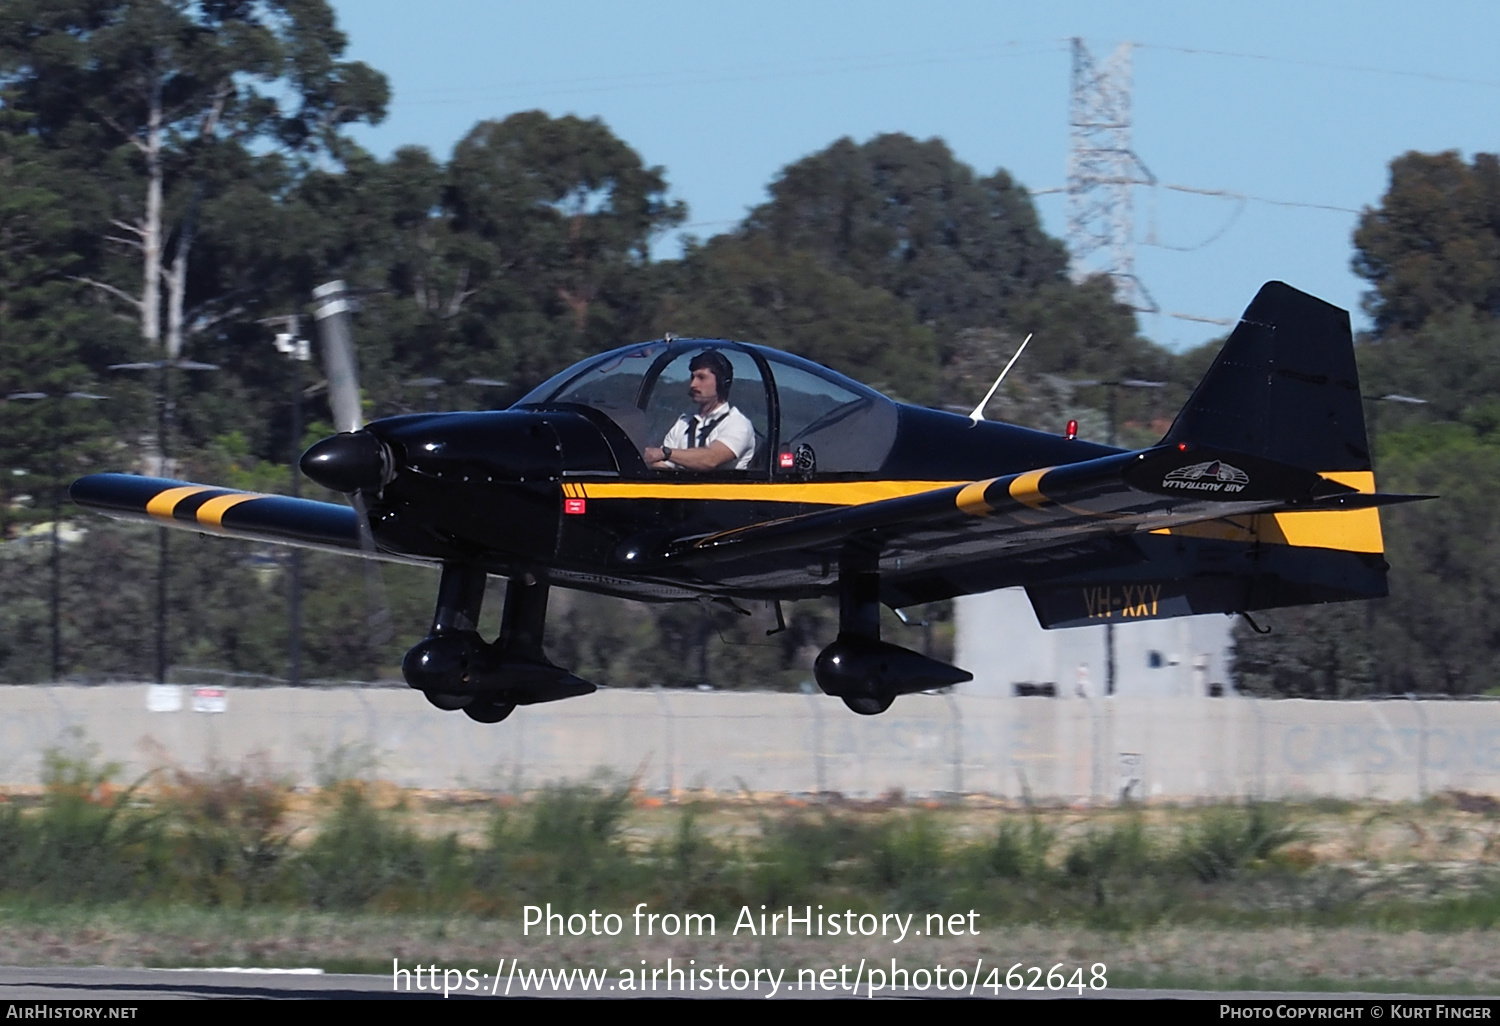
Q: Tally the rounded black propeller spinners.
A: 1